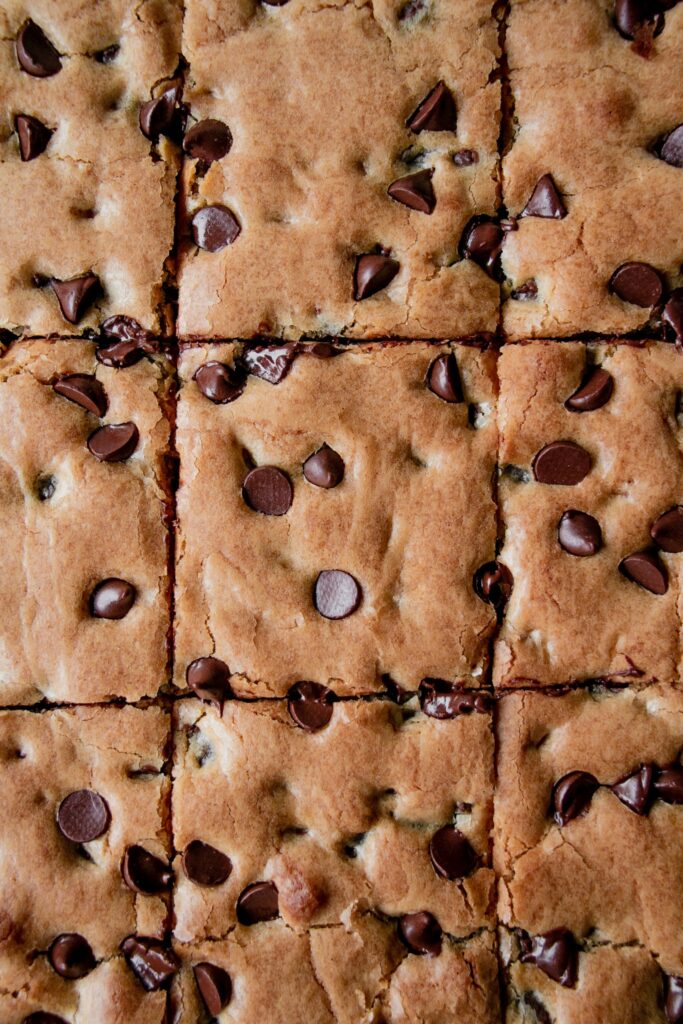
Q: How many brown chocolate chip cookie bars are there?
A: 9